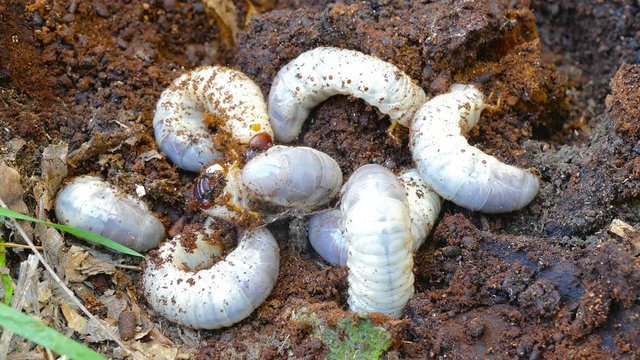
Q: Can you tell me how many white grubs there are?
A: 8